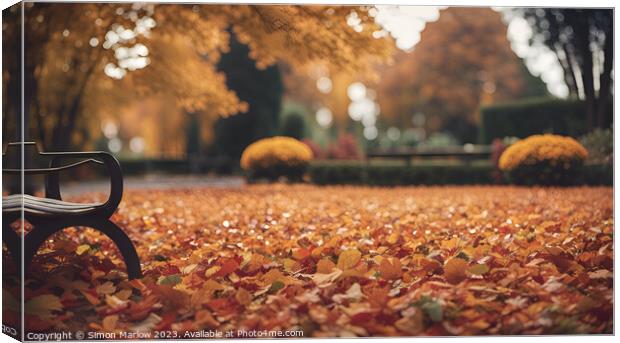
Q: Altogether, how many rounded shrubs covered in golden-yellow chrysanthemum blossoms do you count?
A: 2